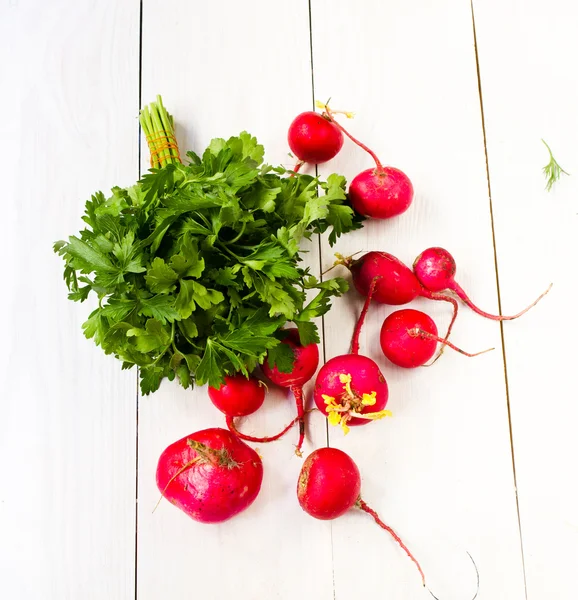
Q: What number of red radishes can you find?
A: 10